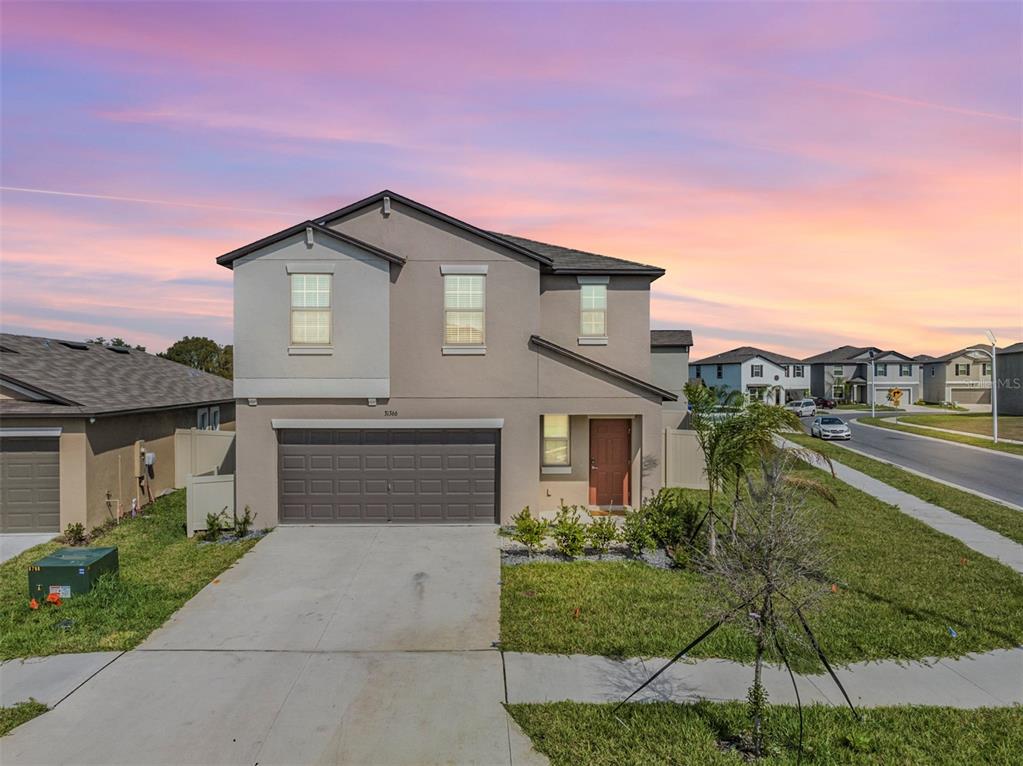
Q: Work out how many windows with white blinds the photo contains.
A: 4